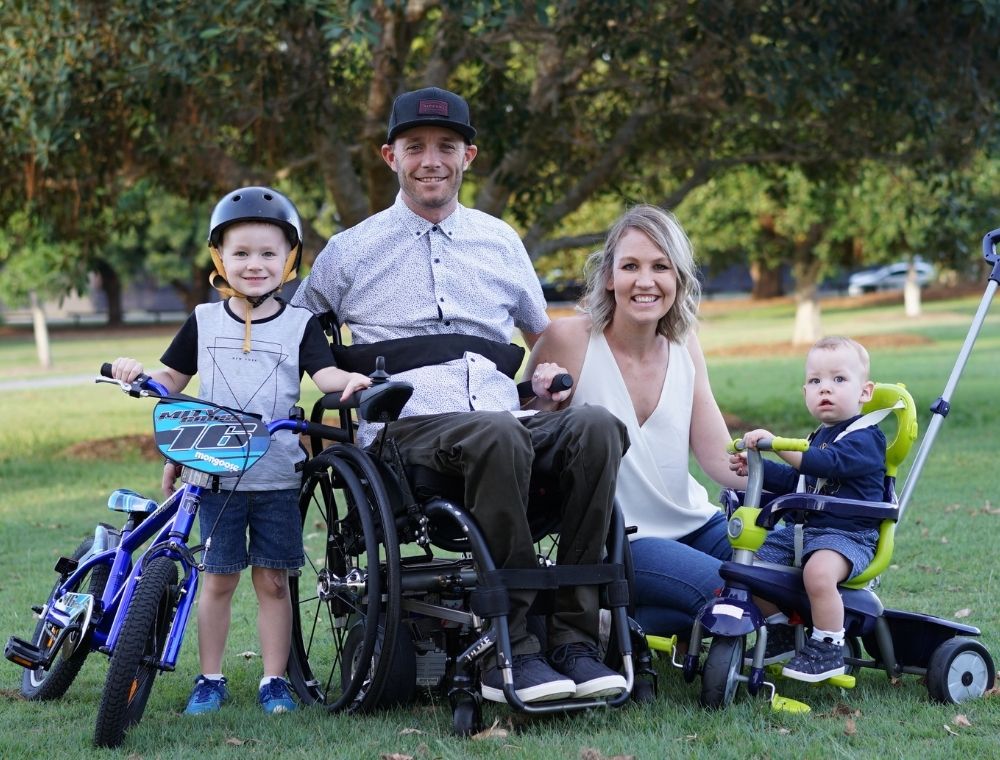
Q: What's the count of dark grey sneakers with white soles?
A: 4